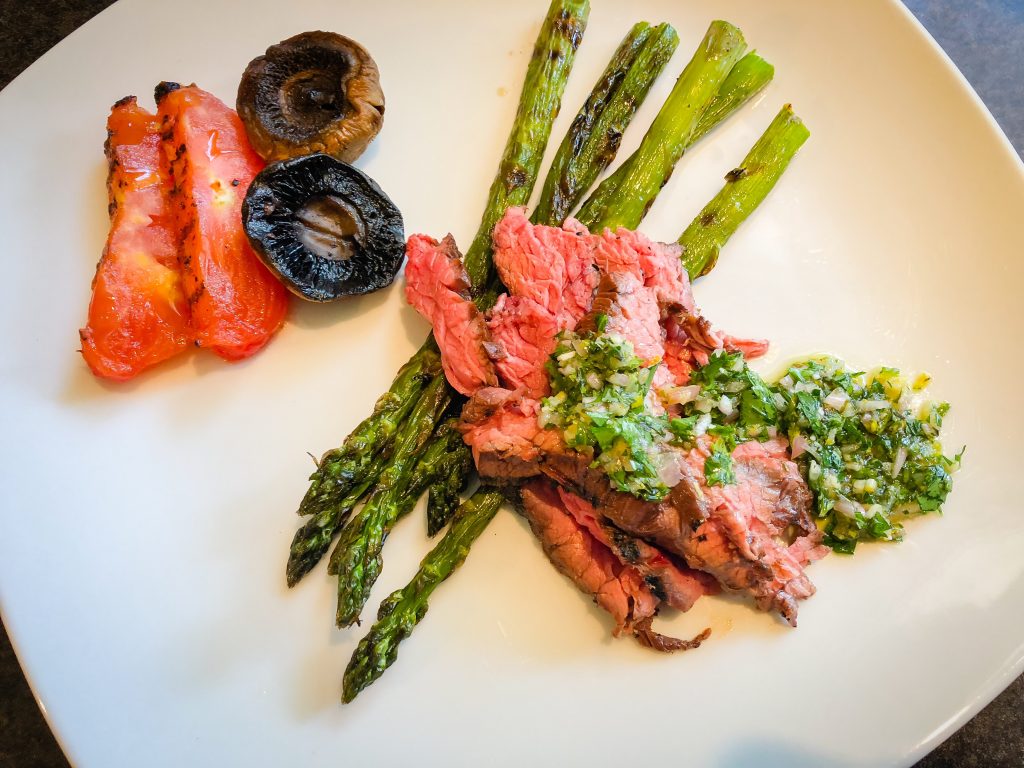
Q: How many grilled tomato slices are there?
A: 2